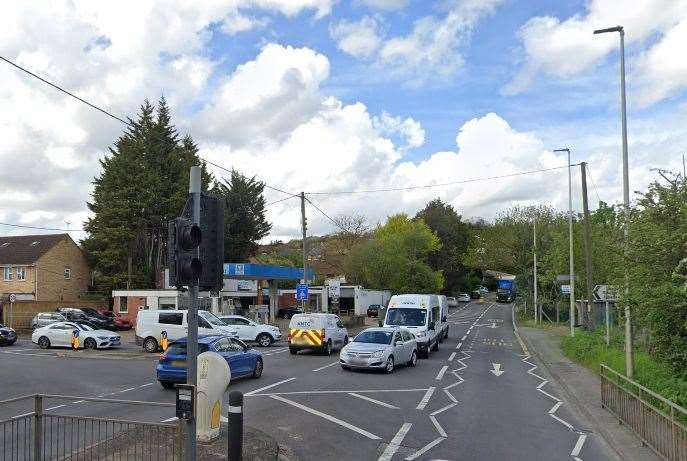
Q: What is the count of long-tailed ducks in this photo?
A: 0